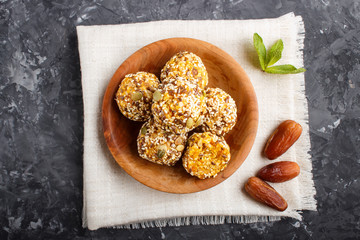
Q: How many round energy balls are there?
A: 6